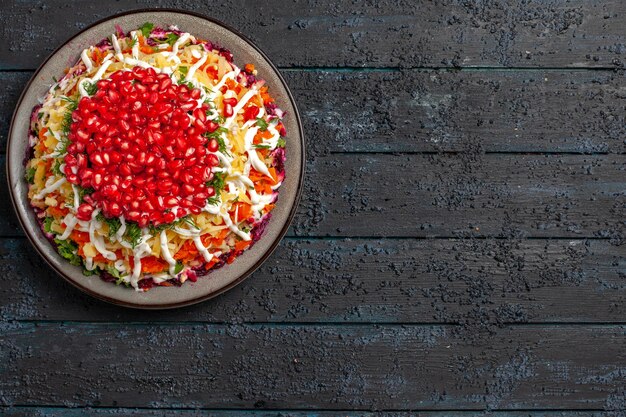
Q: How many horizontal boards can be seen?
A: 6